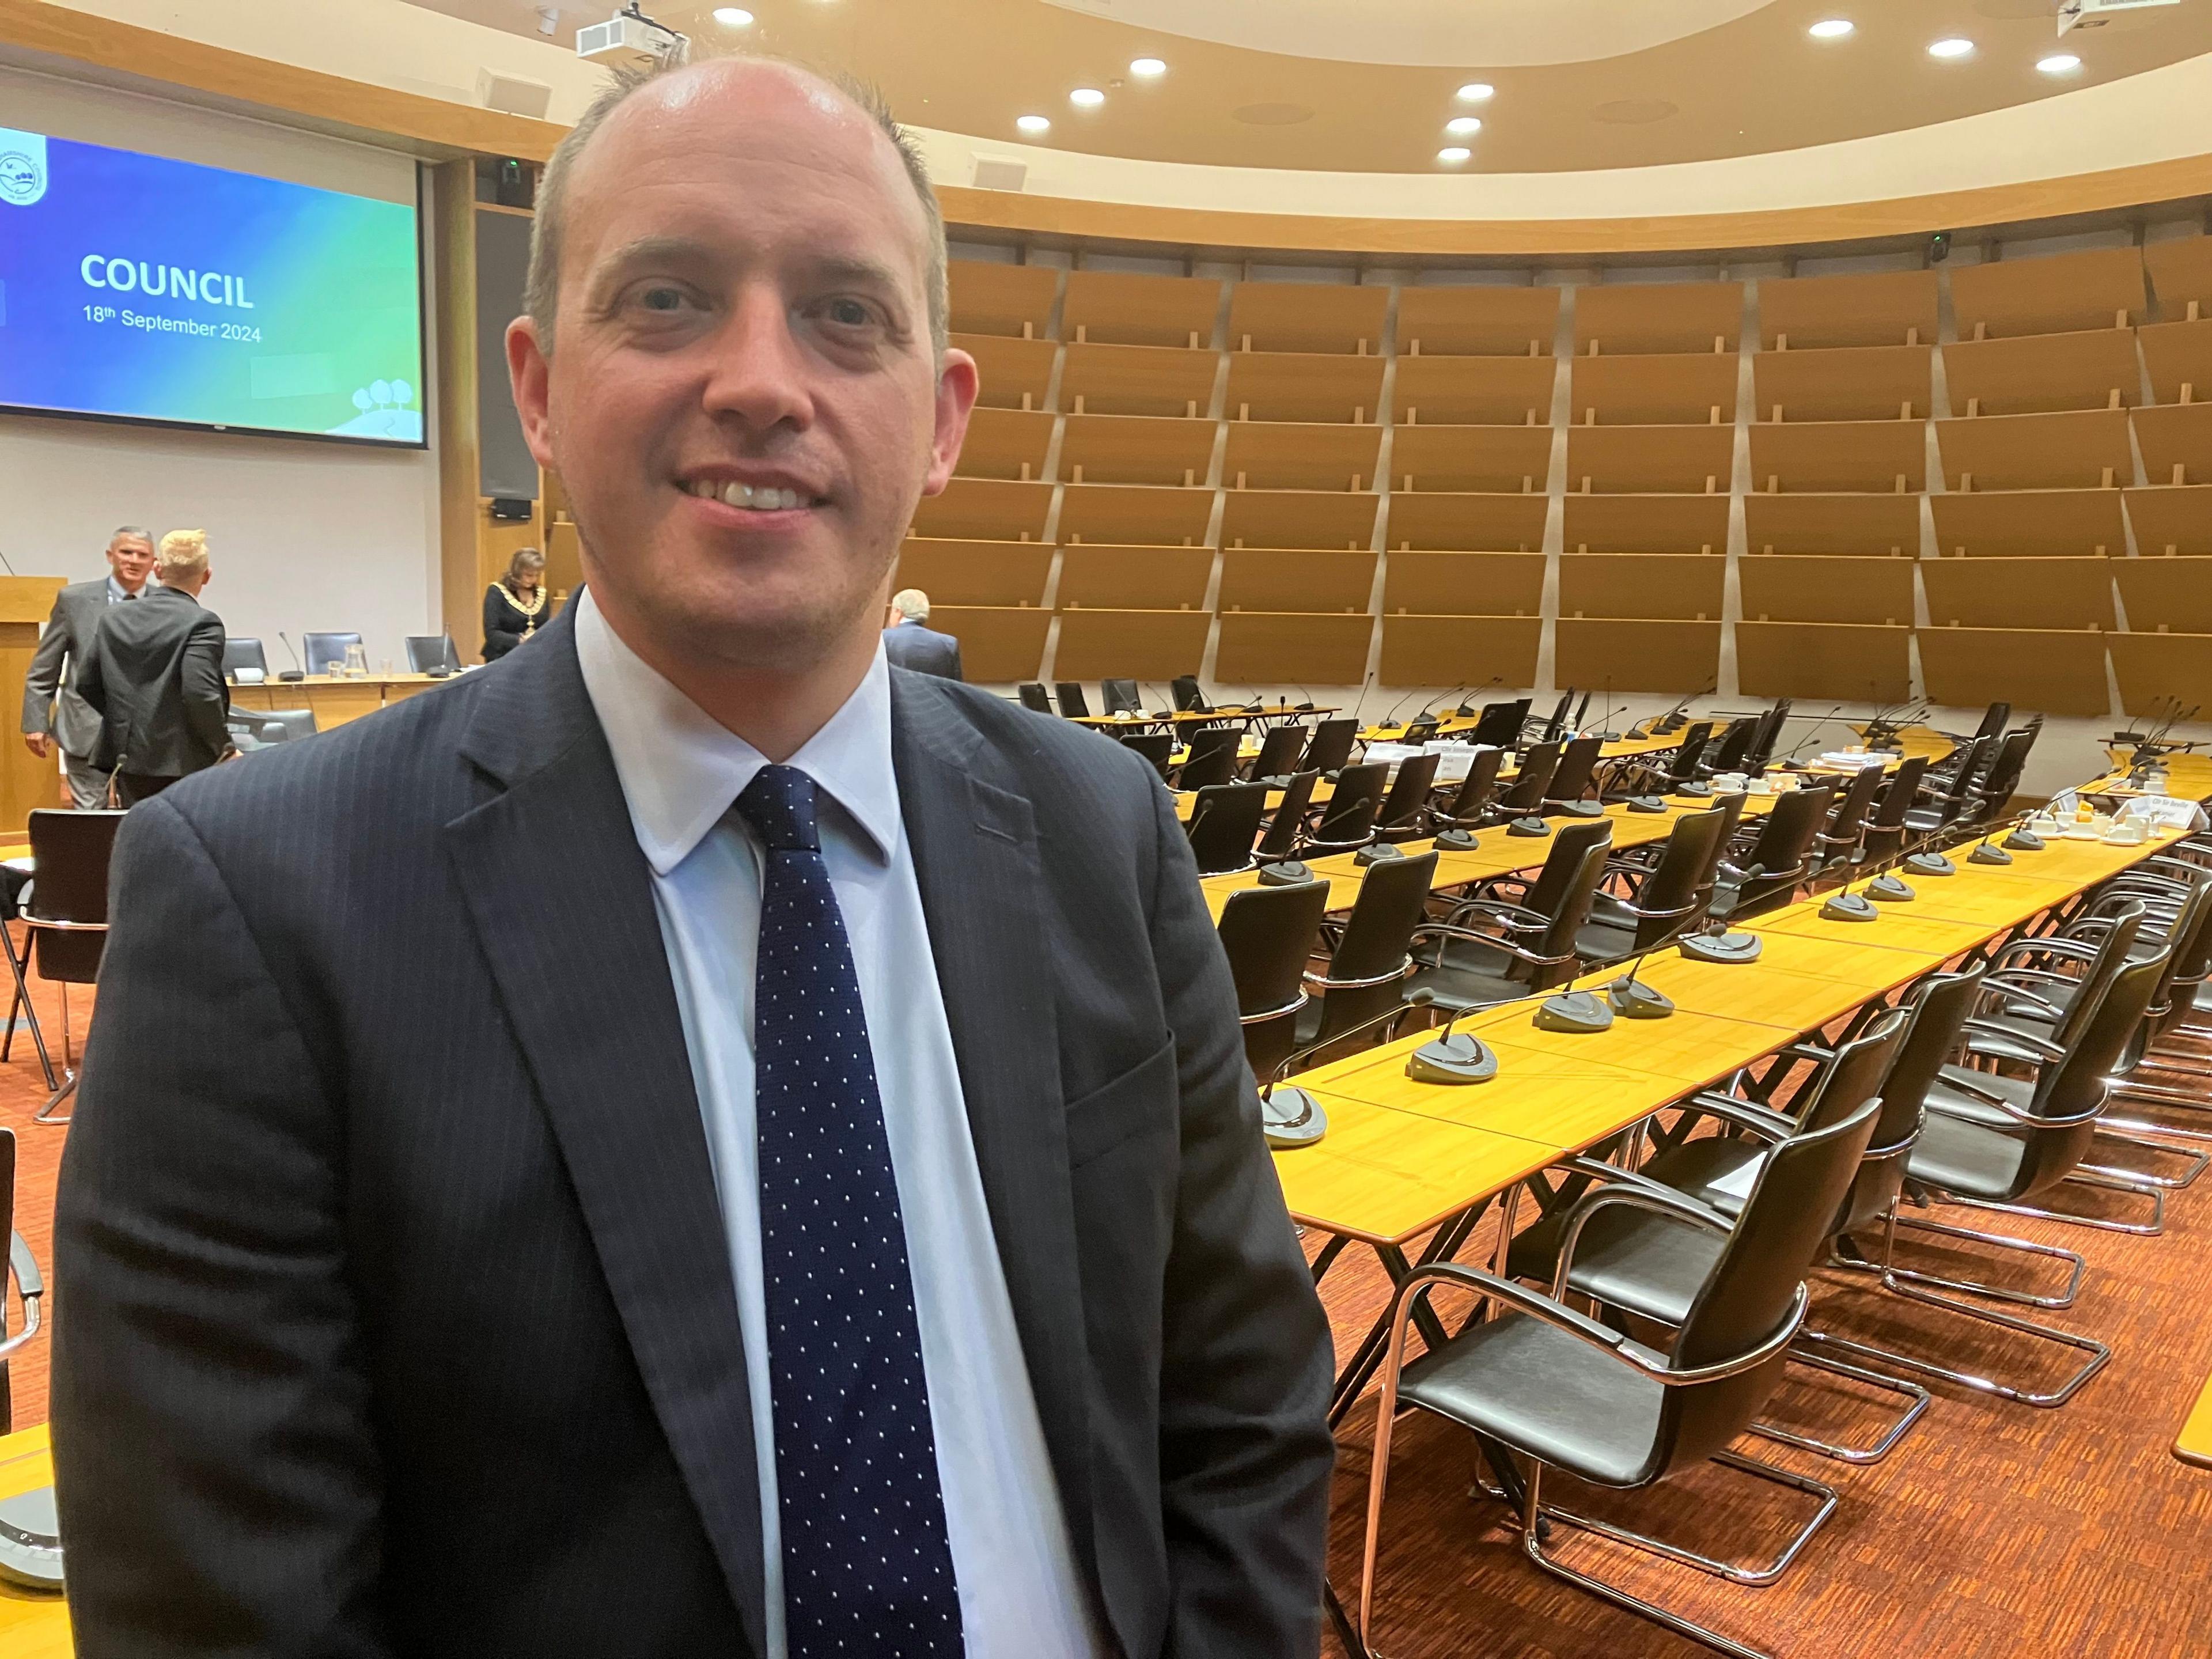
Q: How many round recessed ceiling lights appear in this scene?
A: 10